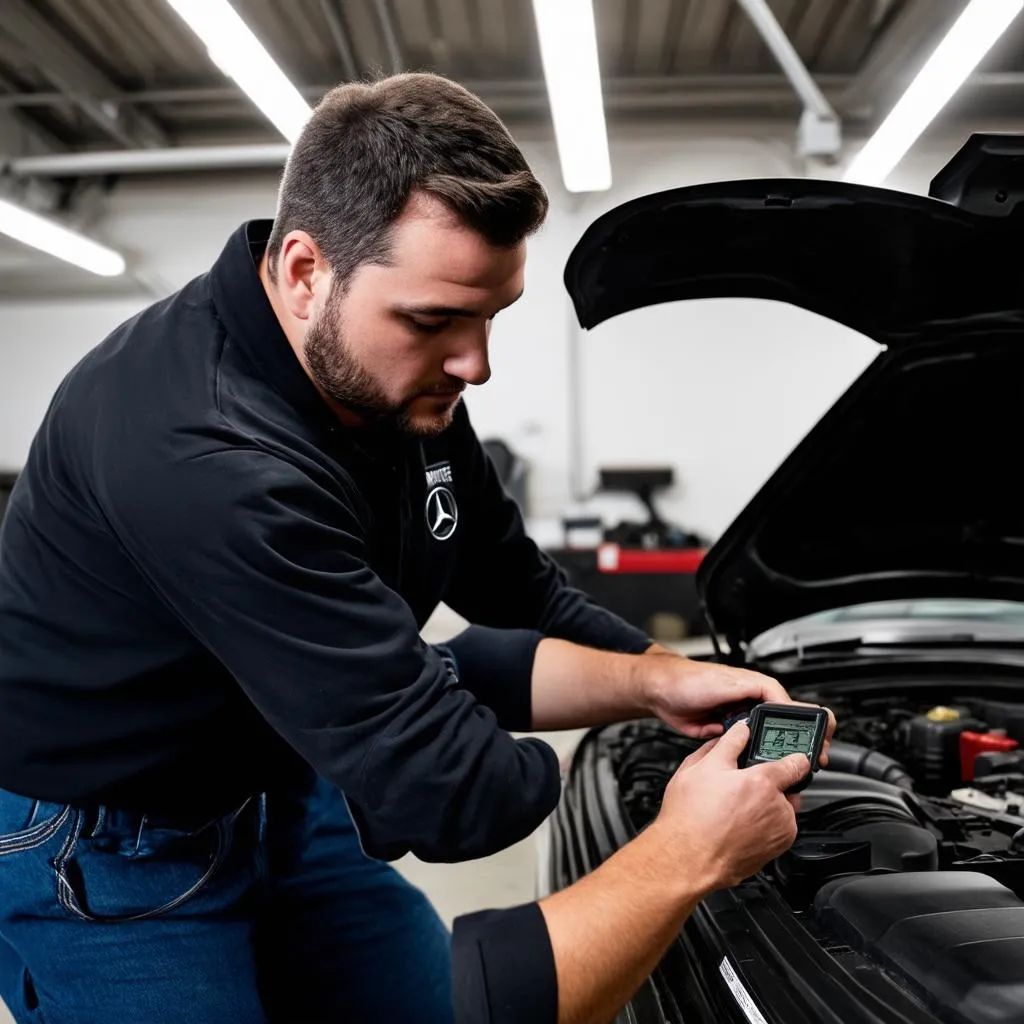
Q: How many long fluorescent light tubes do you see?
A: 4